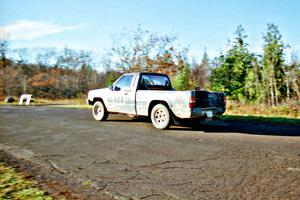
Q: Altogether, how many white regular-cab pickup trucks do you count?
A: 1